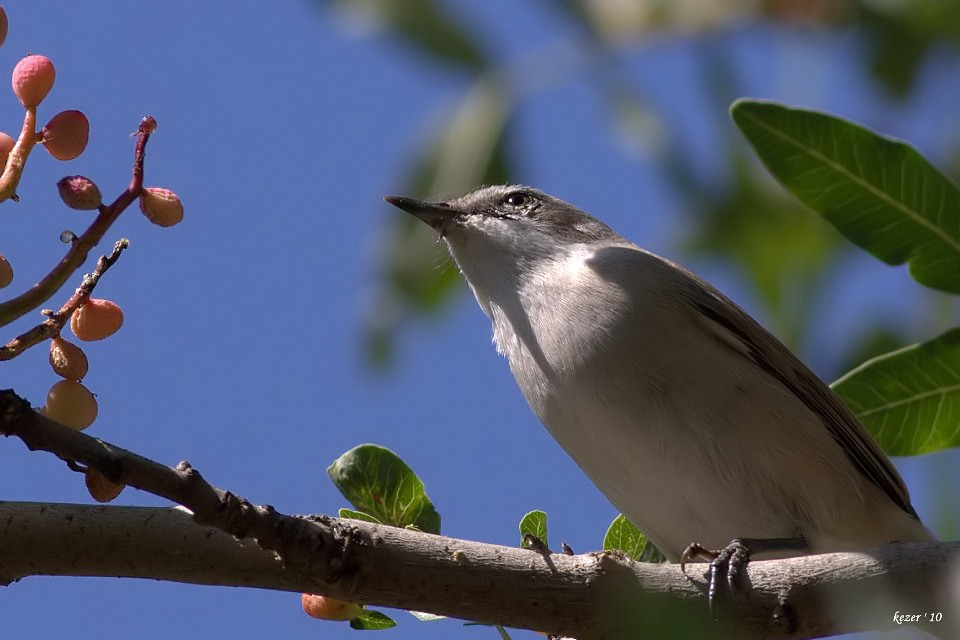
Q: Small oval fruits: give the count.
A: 12